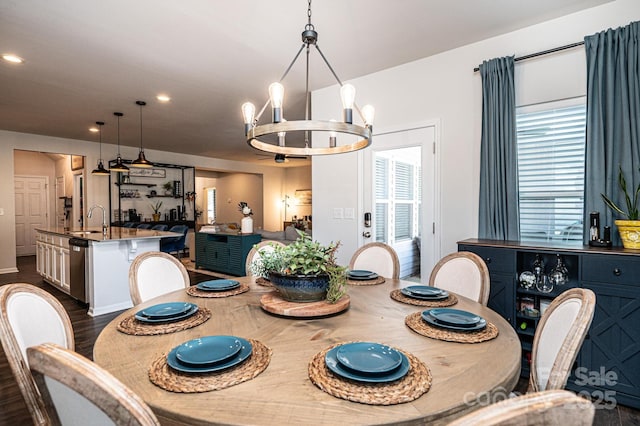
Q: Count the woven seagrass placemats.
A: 8